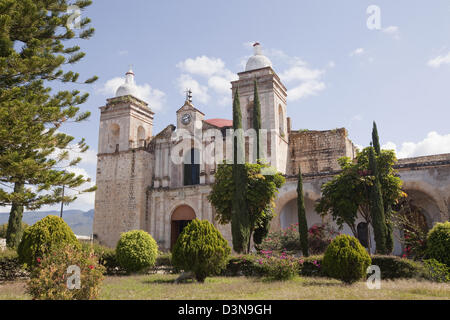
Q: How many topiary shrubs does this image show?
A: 5